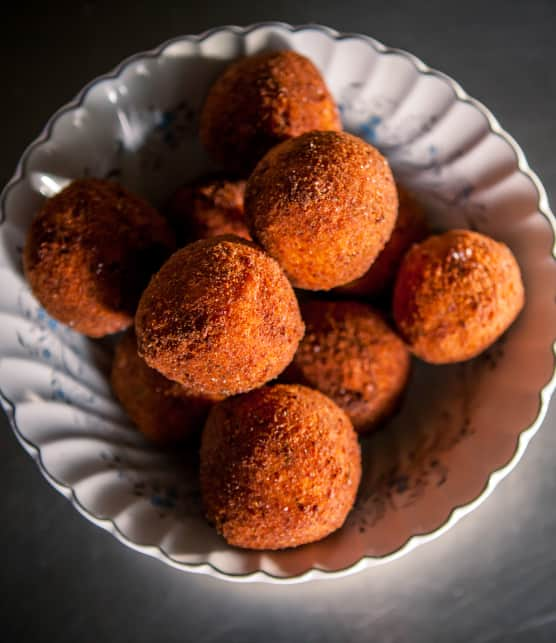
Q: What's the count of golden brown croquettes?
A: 10